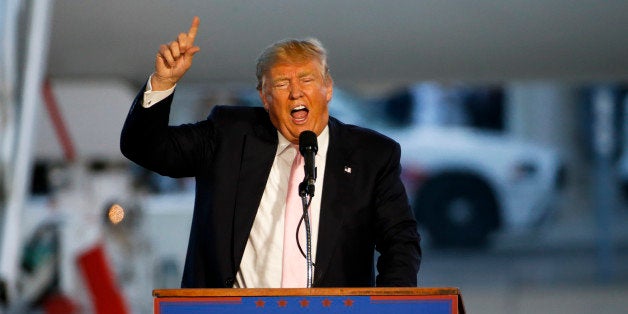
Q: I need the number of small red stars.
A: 5